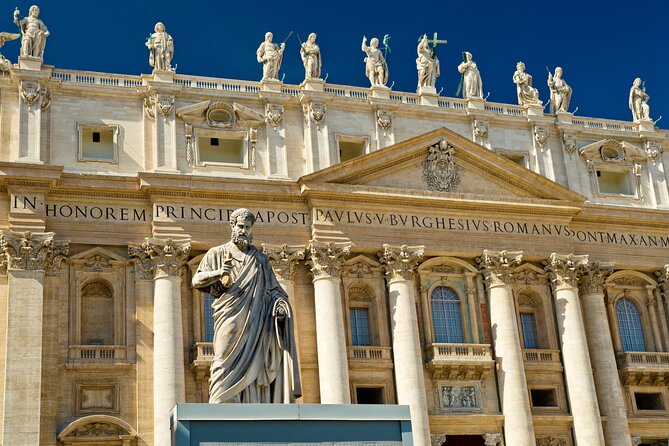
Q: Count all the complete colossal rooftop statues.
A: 10